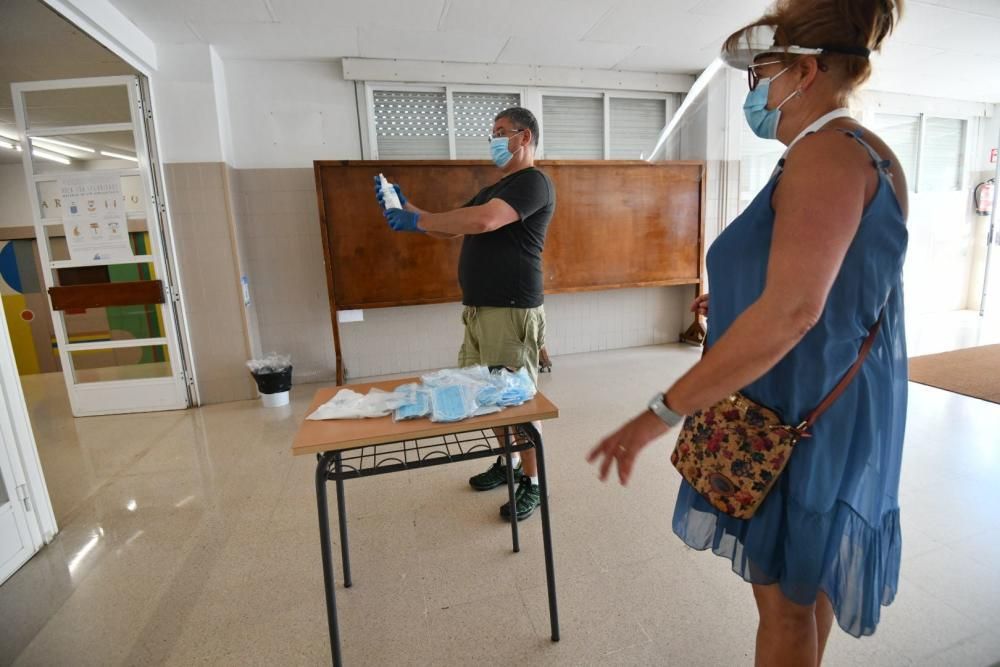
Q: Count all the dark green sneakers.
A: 2